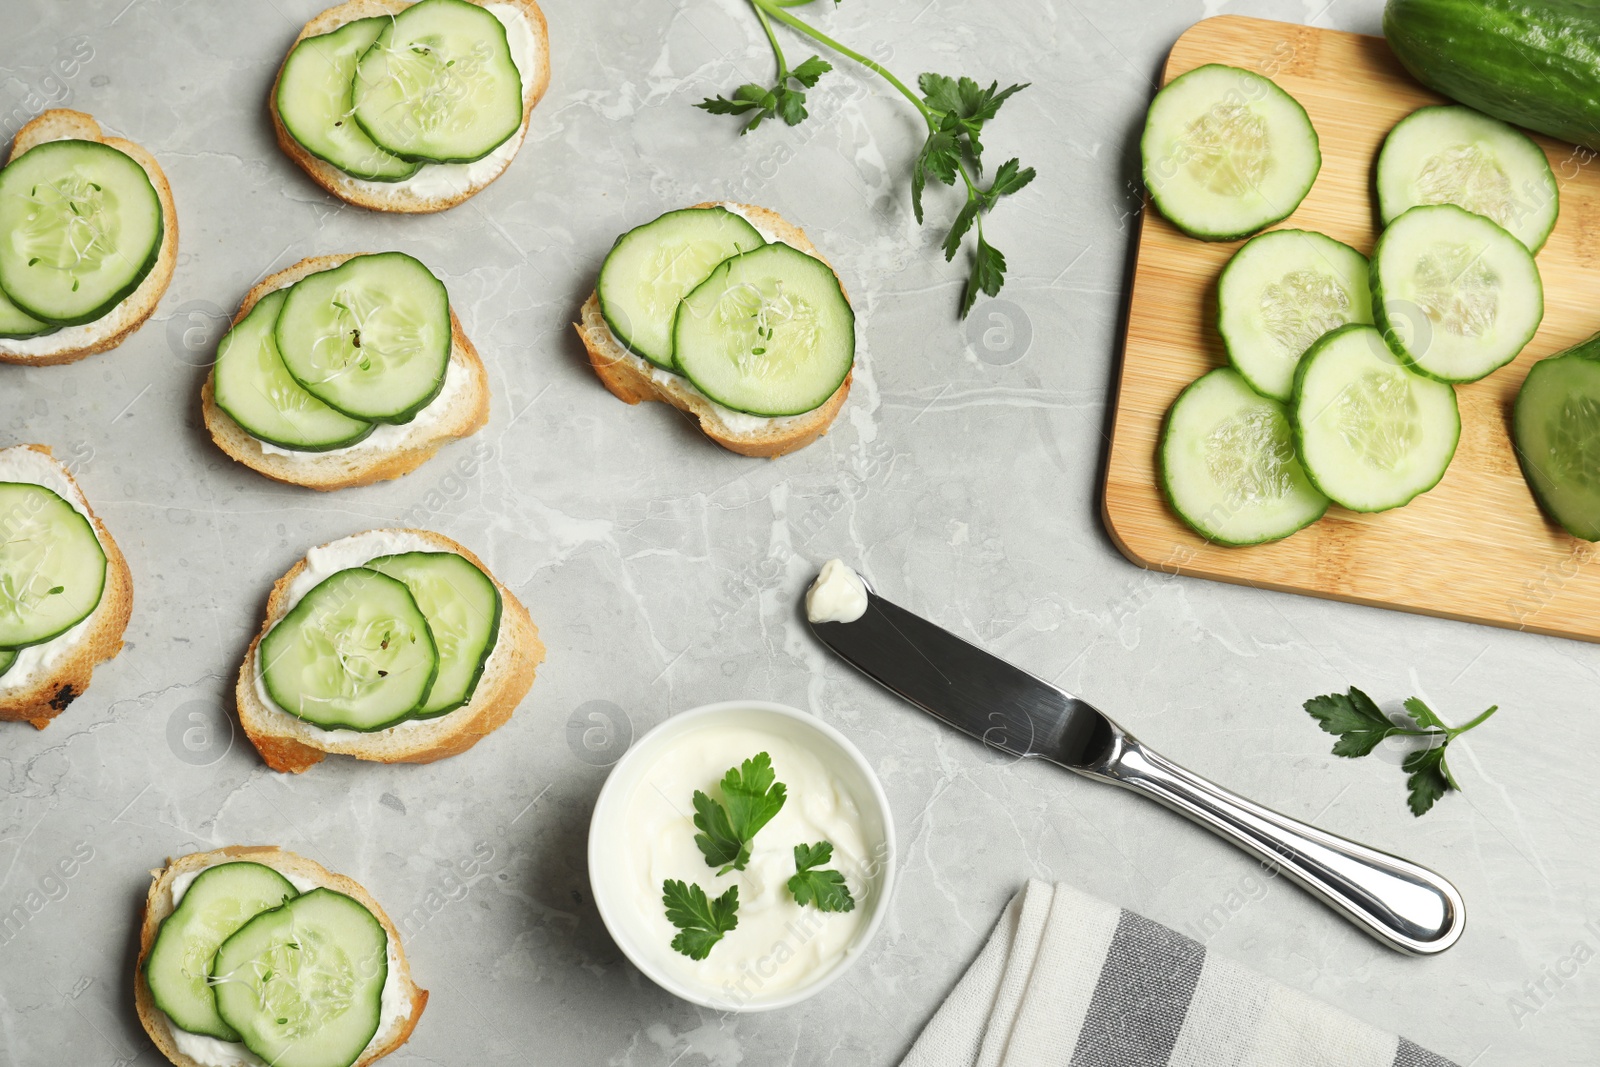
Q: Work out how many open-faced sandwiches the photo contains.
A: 7